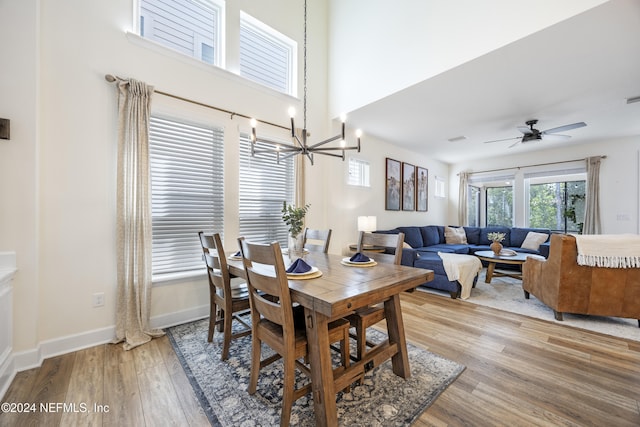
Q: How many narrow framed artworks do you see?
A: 3